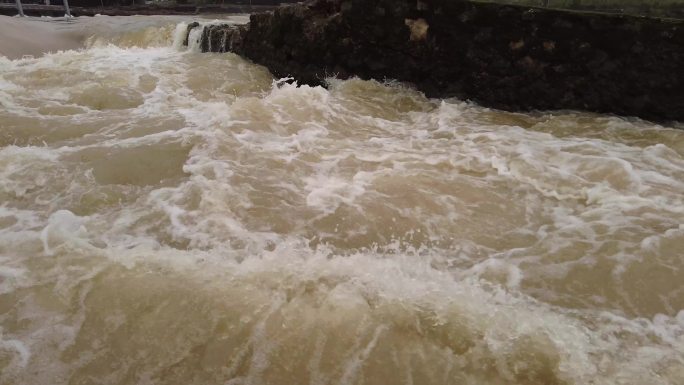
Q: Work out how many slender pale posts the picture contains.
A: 2